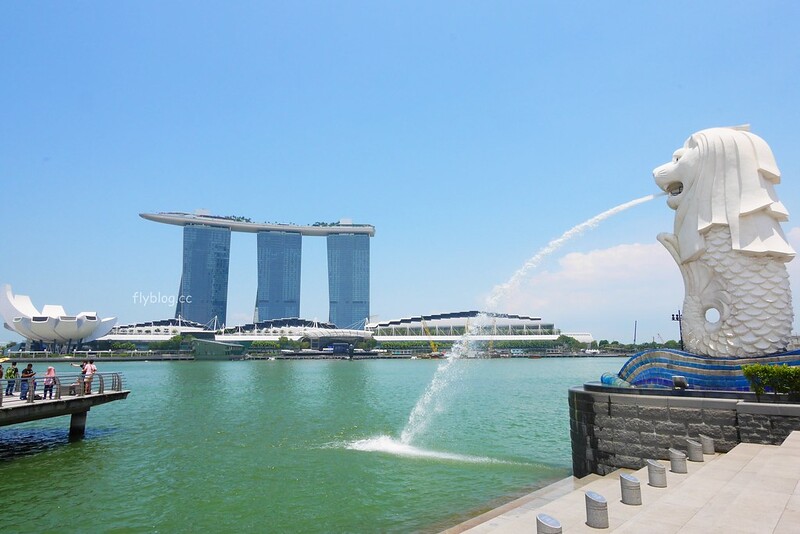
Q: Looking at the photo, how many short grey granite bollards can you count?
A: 7